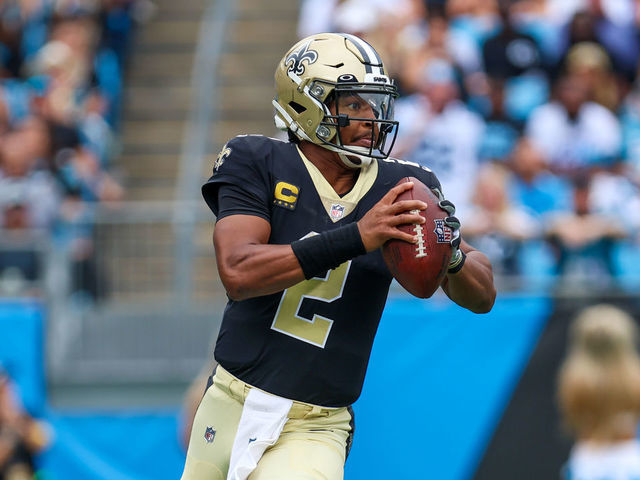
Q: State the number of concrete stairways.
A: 1